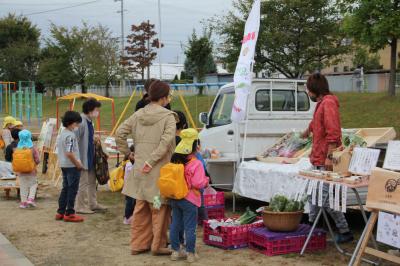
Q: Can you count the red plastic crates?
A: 4